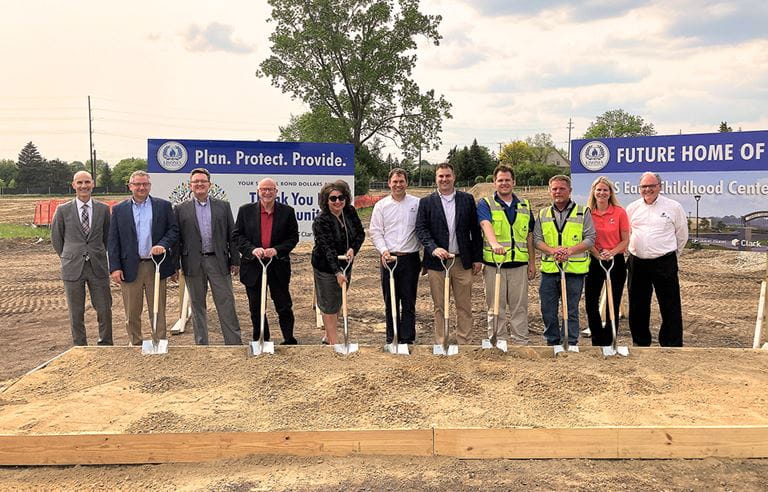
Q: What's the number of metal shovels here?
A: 8